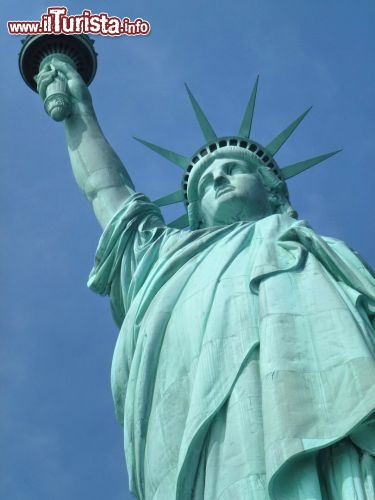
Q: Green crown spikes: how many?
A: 7